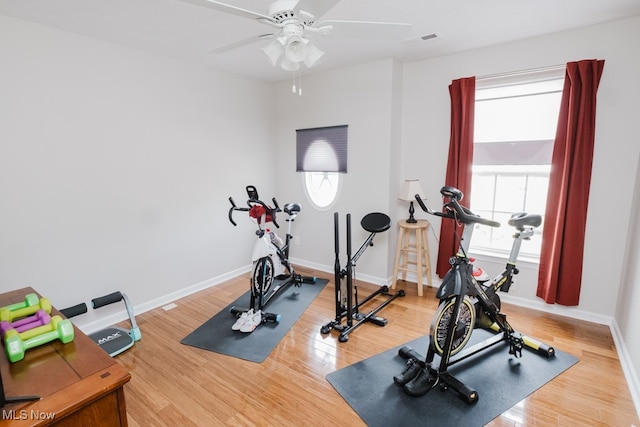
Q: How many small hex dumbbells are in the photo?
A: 6